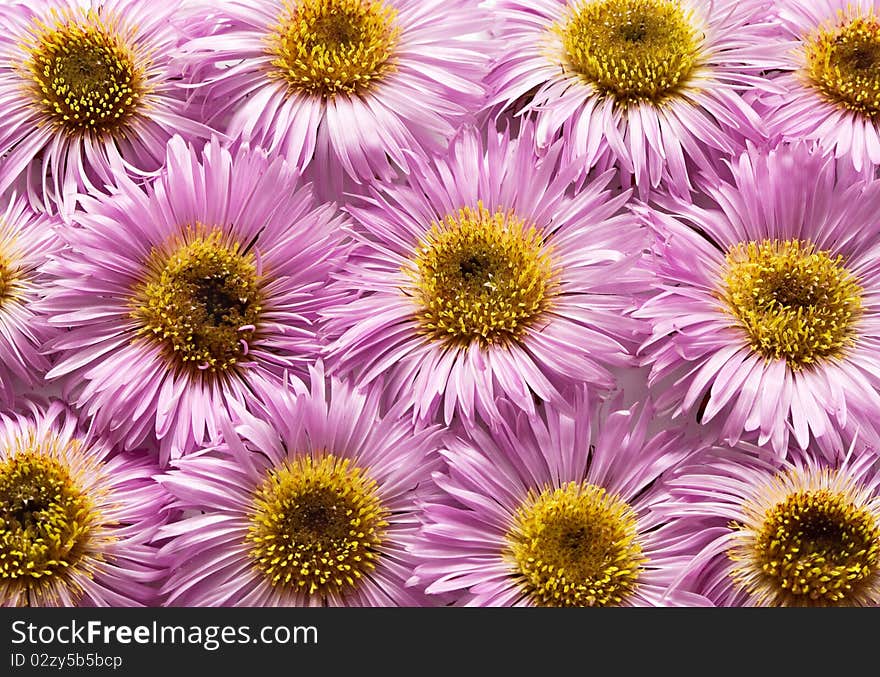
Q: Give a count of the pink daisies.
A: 12